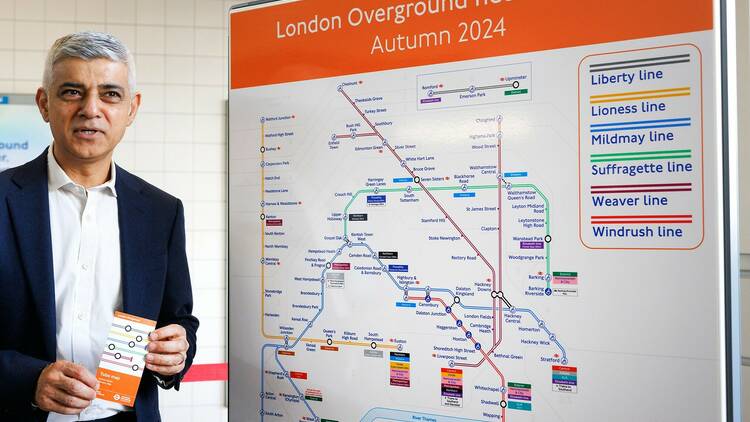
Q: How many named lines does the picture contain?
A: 6